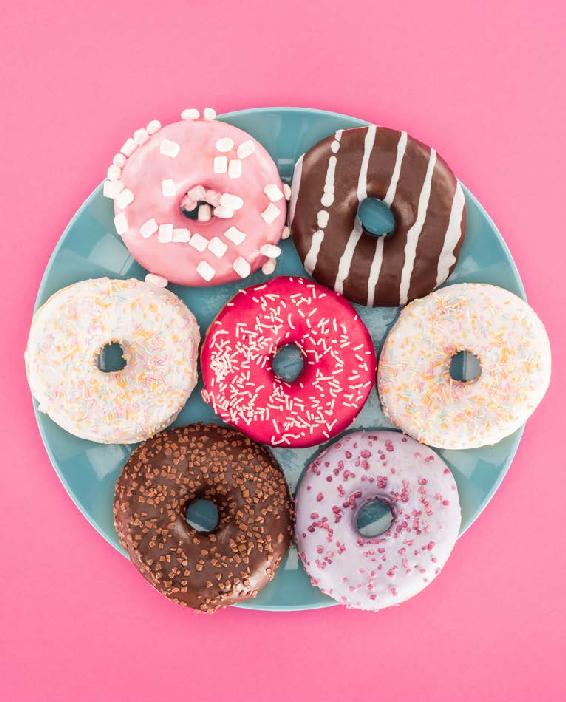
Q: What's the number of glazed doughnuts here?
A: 7